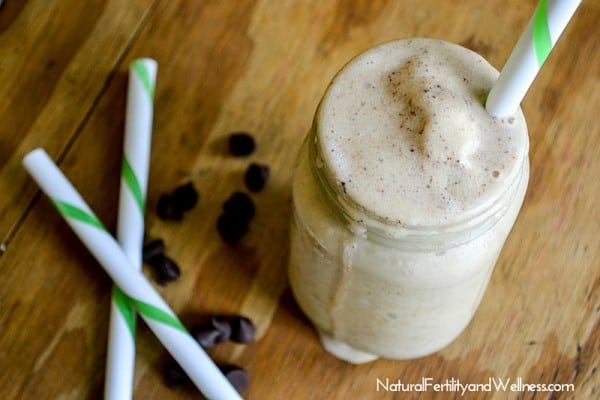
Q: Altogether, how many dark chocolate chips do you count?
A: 13